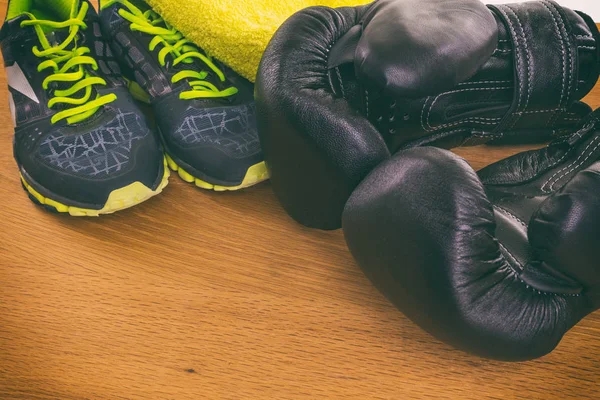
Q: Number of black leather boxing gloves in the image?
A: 2